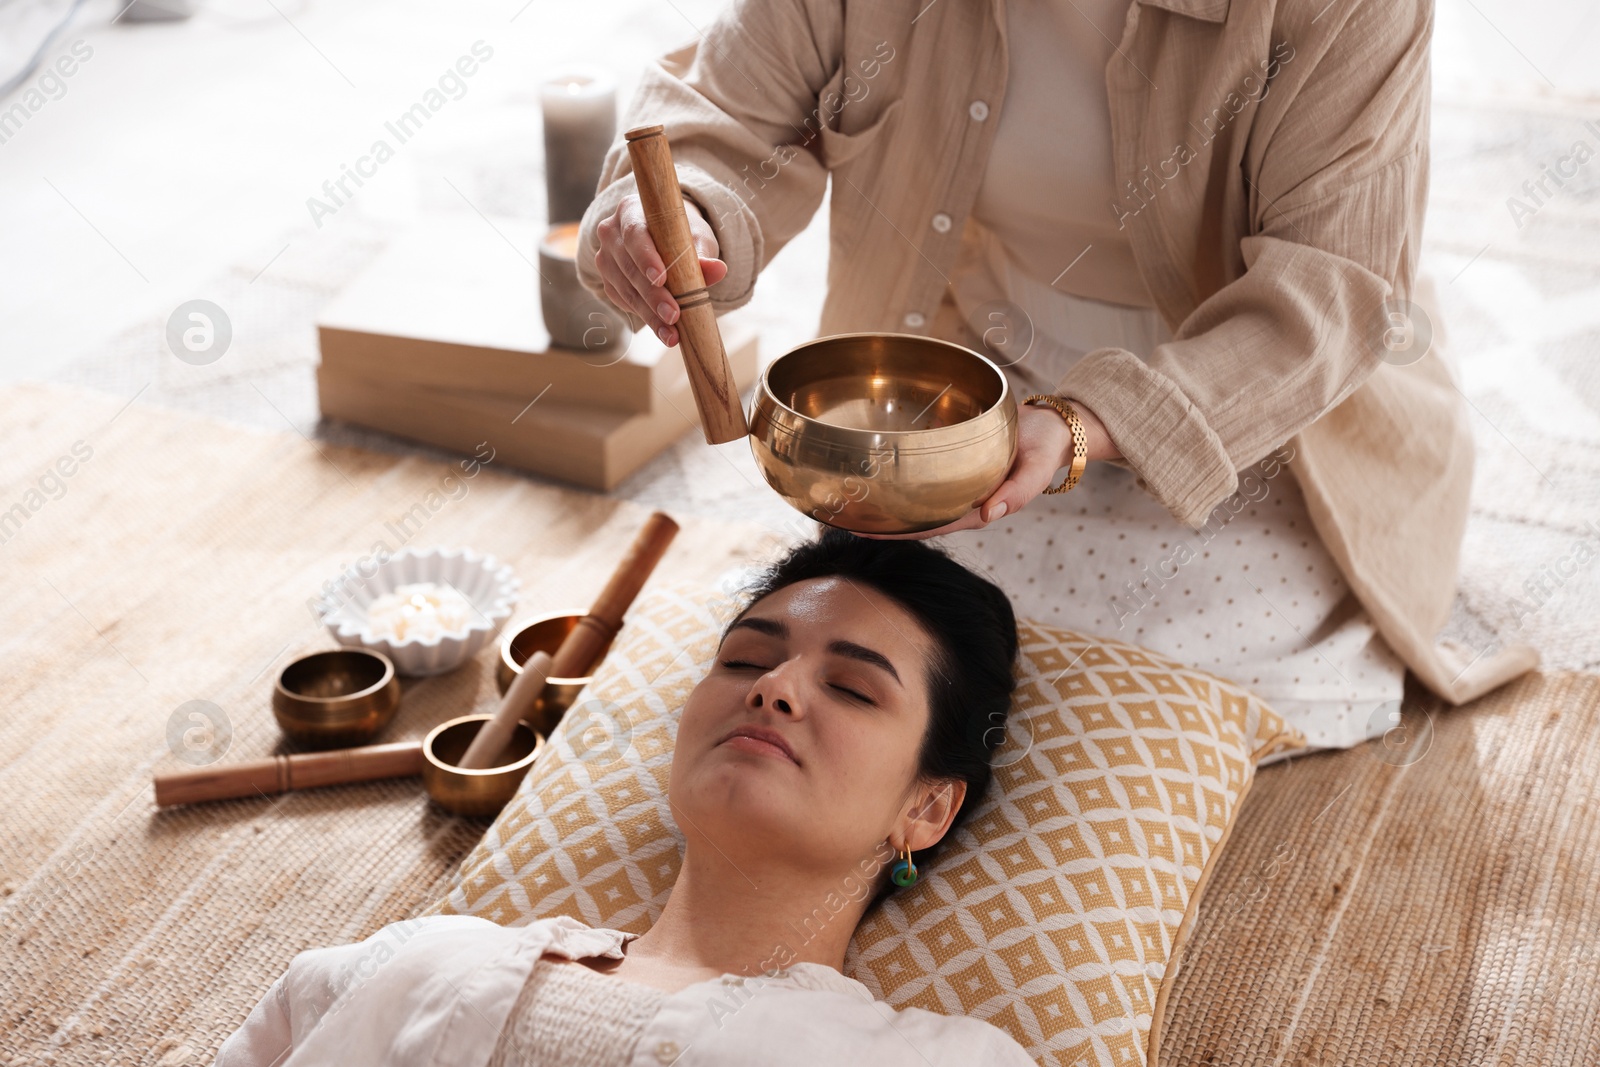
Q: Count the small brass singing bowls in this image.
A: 3